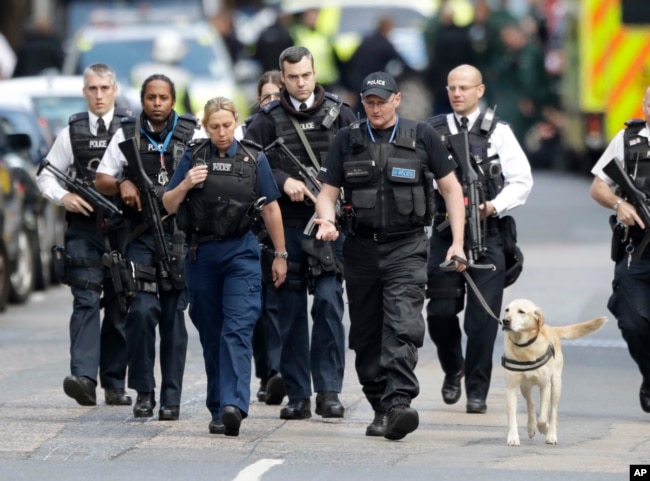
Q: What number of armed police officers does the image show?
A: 5